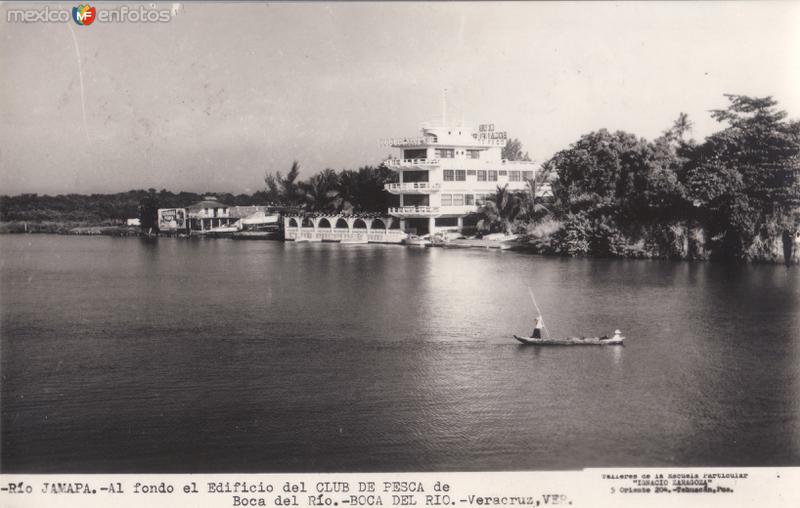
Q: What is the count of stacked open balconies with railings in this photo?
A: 3